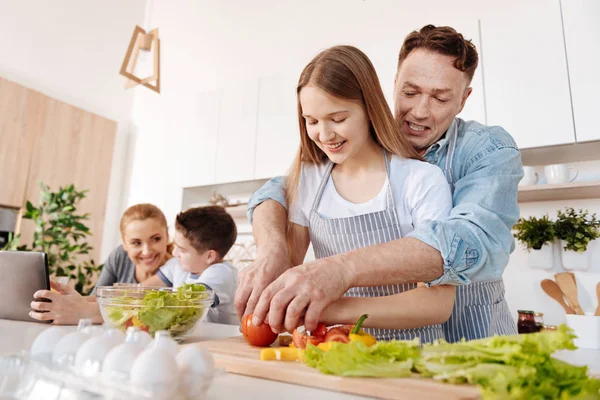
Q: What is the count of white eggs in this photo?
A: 10